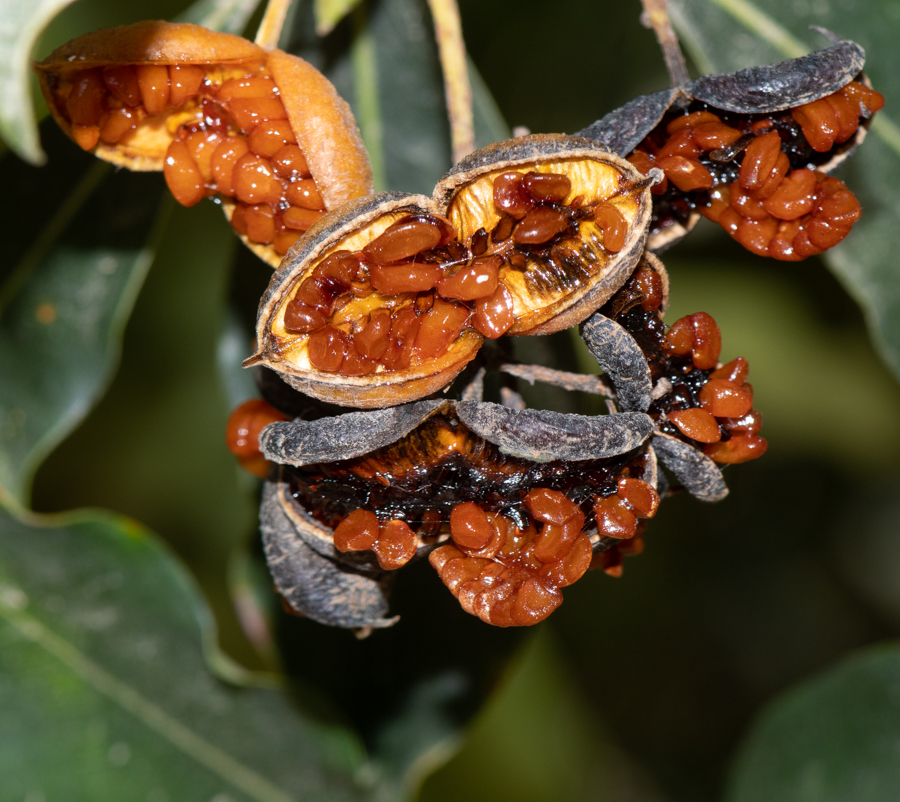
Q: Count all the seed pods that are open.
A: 5